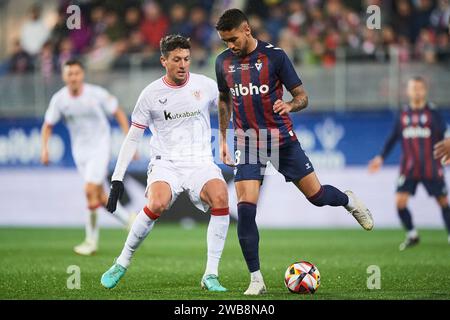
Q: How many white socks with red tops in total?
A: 3